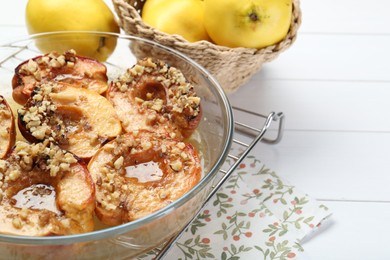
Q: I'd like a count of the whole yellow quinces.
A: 3